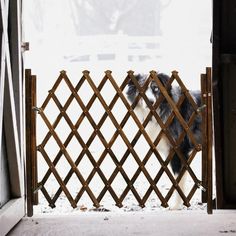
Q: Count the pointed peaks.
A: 6